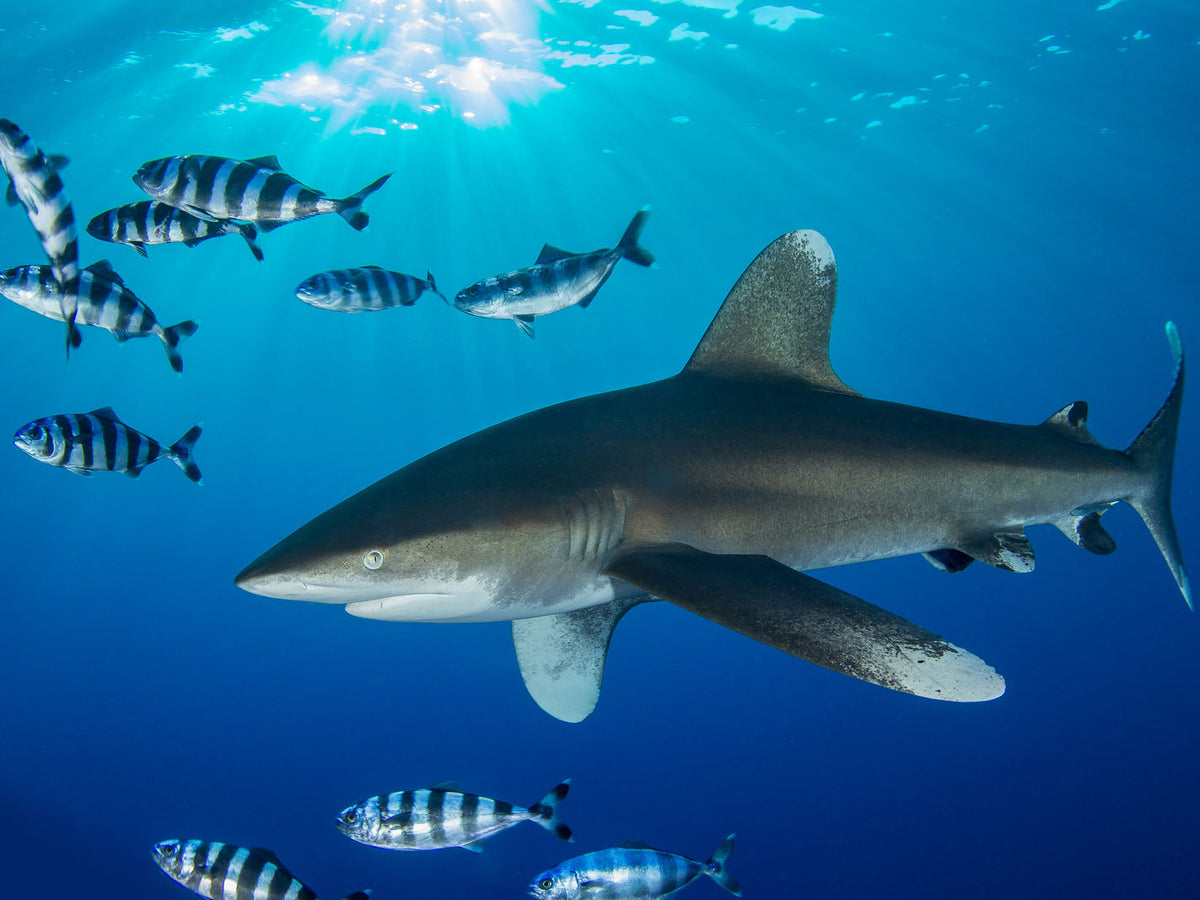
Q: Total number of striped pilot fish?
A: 10